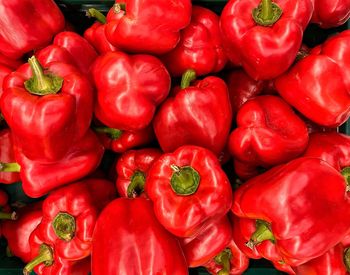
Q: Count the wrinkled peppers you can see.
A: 0